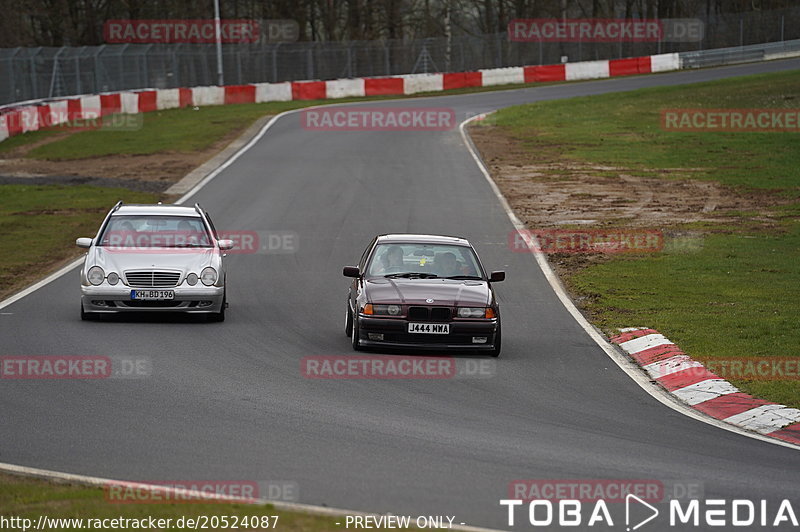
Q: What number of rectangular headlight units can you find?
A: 2